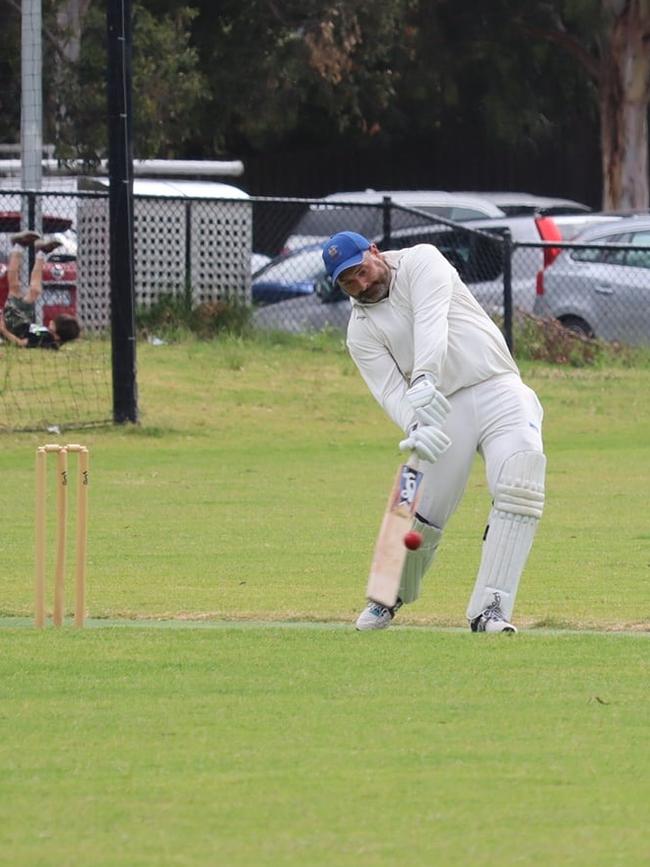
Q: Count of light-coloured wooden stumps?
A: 3